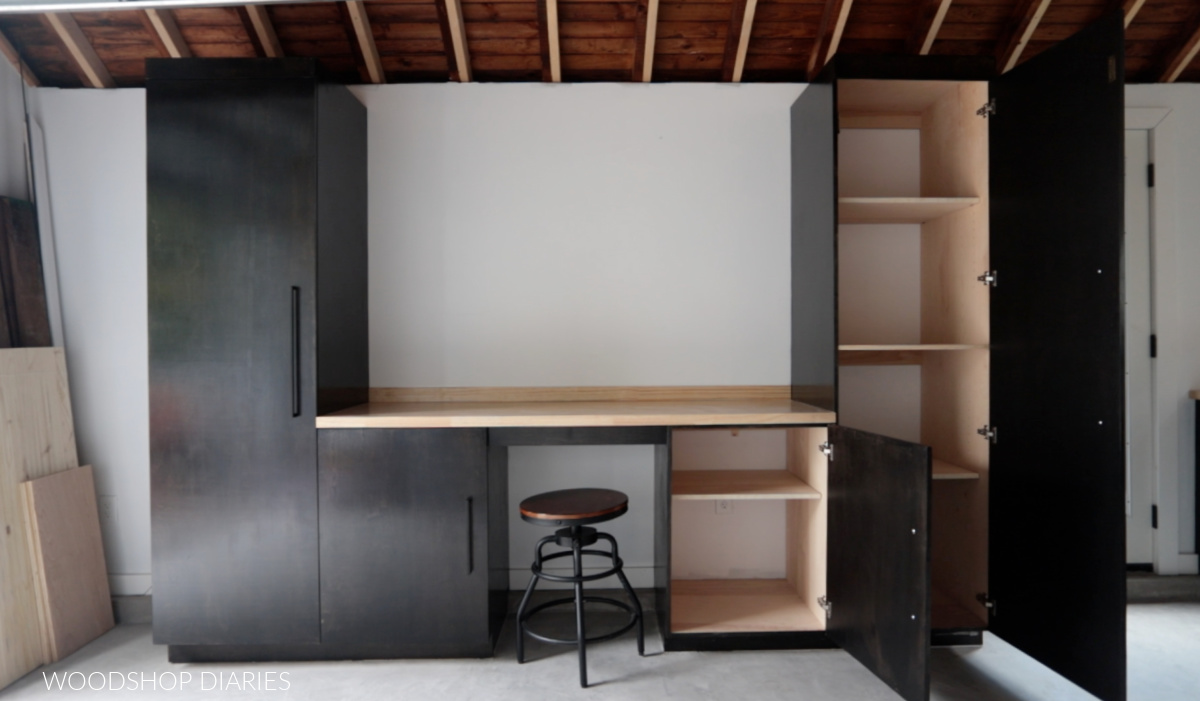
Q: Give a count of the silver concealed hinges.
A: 6